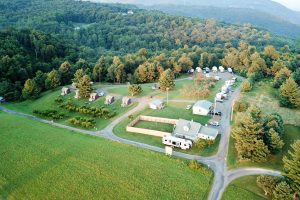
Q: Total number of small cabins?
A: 5